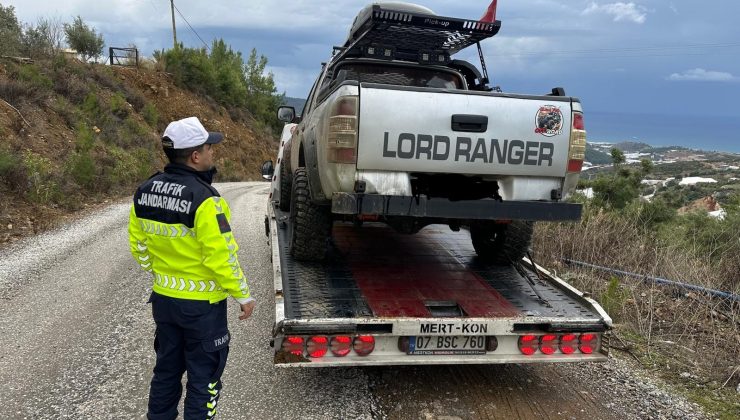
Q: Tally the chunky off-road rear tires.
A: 2